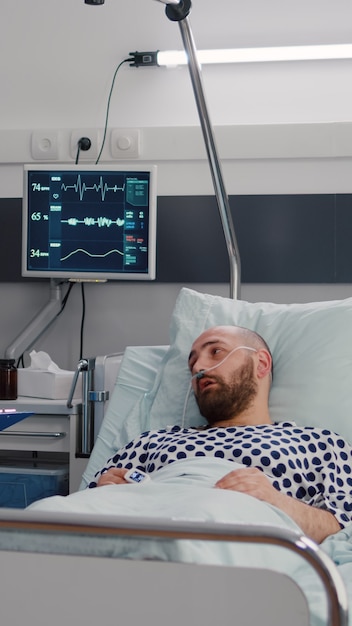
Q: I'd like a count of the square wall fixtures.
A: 3